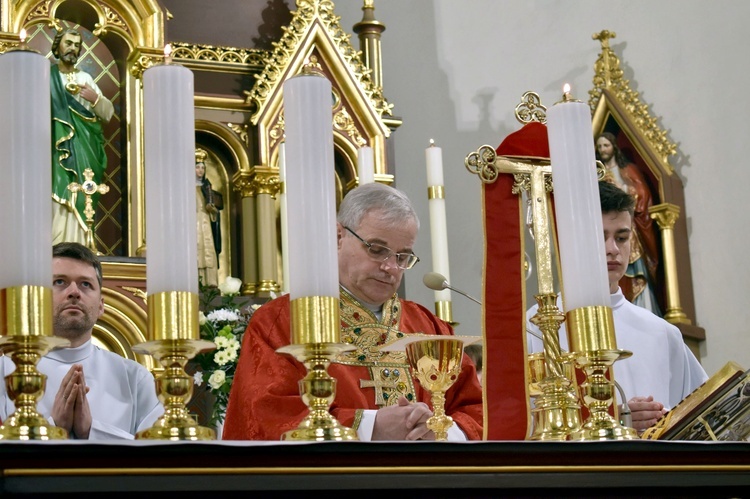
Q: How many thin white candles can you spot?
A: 3